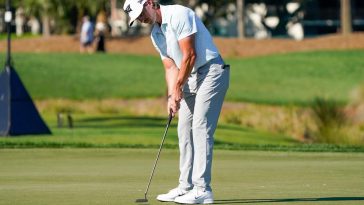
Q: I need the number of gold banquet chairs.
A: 0